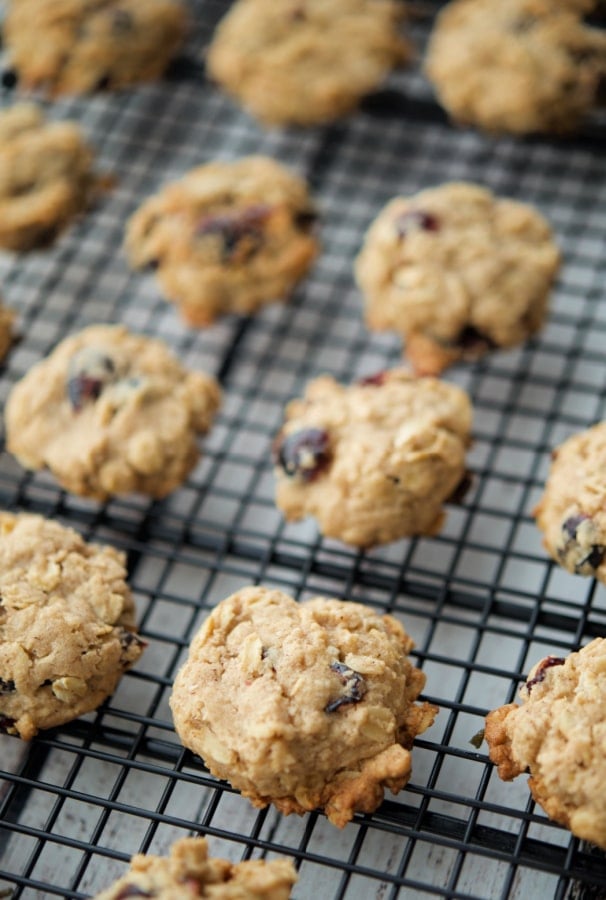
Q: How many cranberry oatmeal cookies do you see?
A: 14